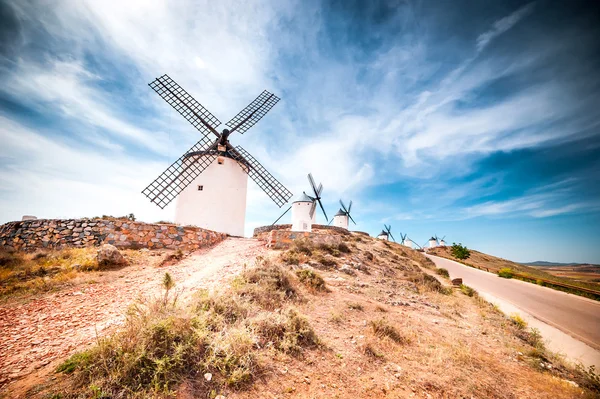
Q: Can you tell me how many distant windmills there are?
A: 6